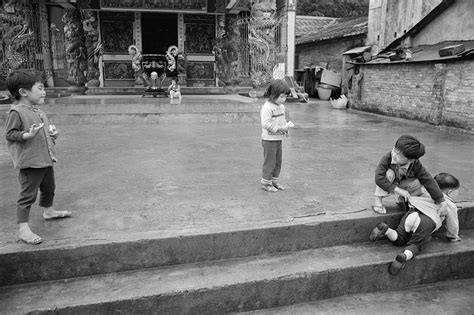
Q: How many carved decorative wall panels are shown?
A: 4